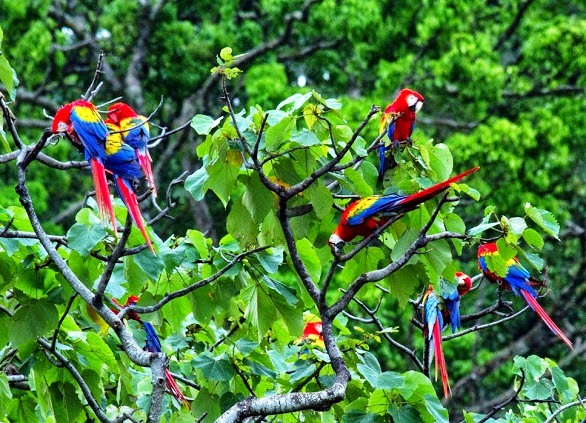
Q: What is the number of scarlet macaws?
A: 10